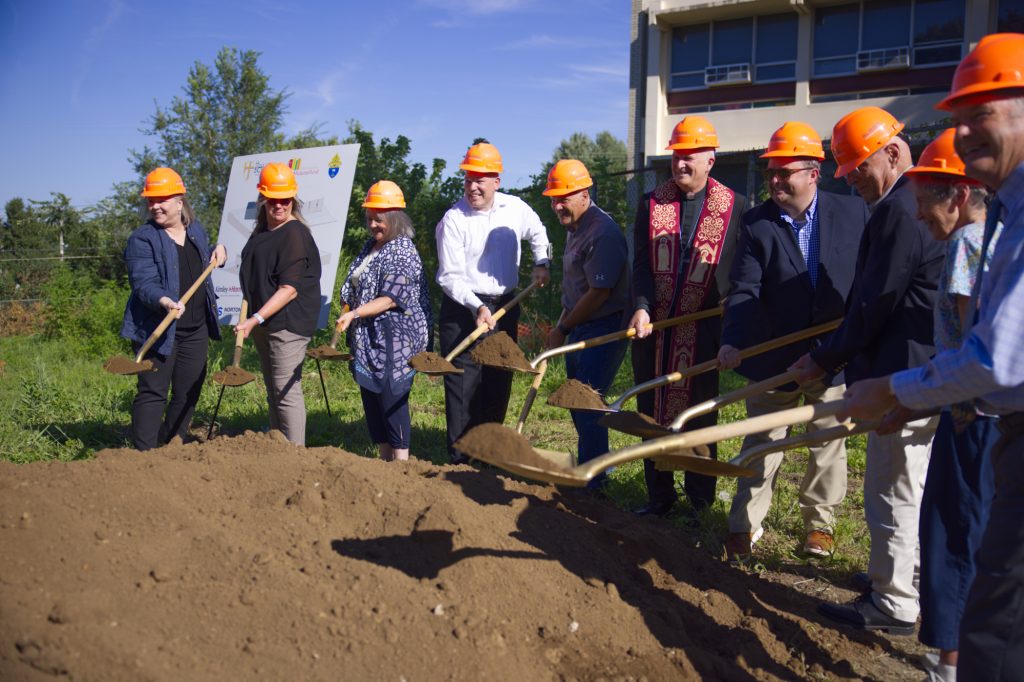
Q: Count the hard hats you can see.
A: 10